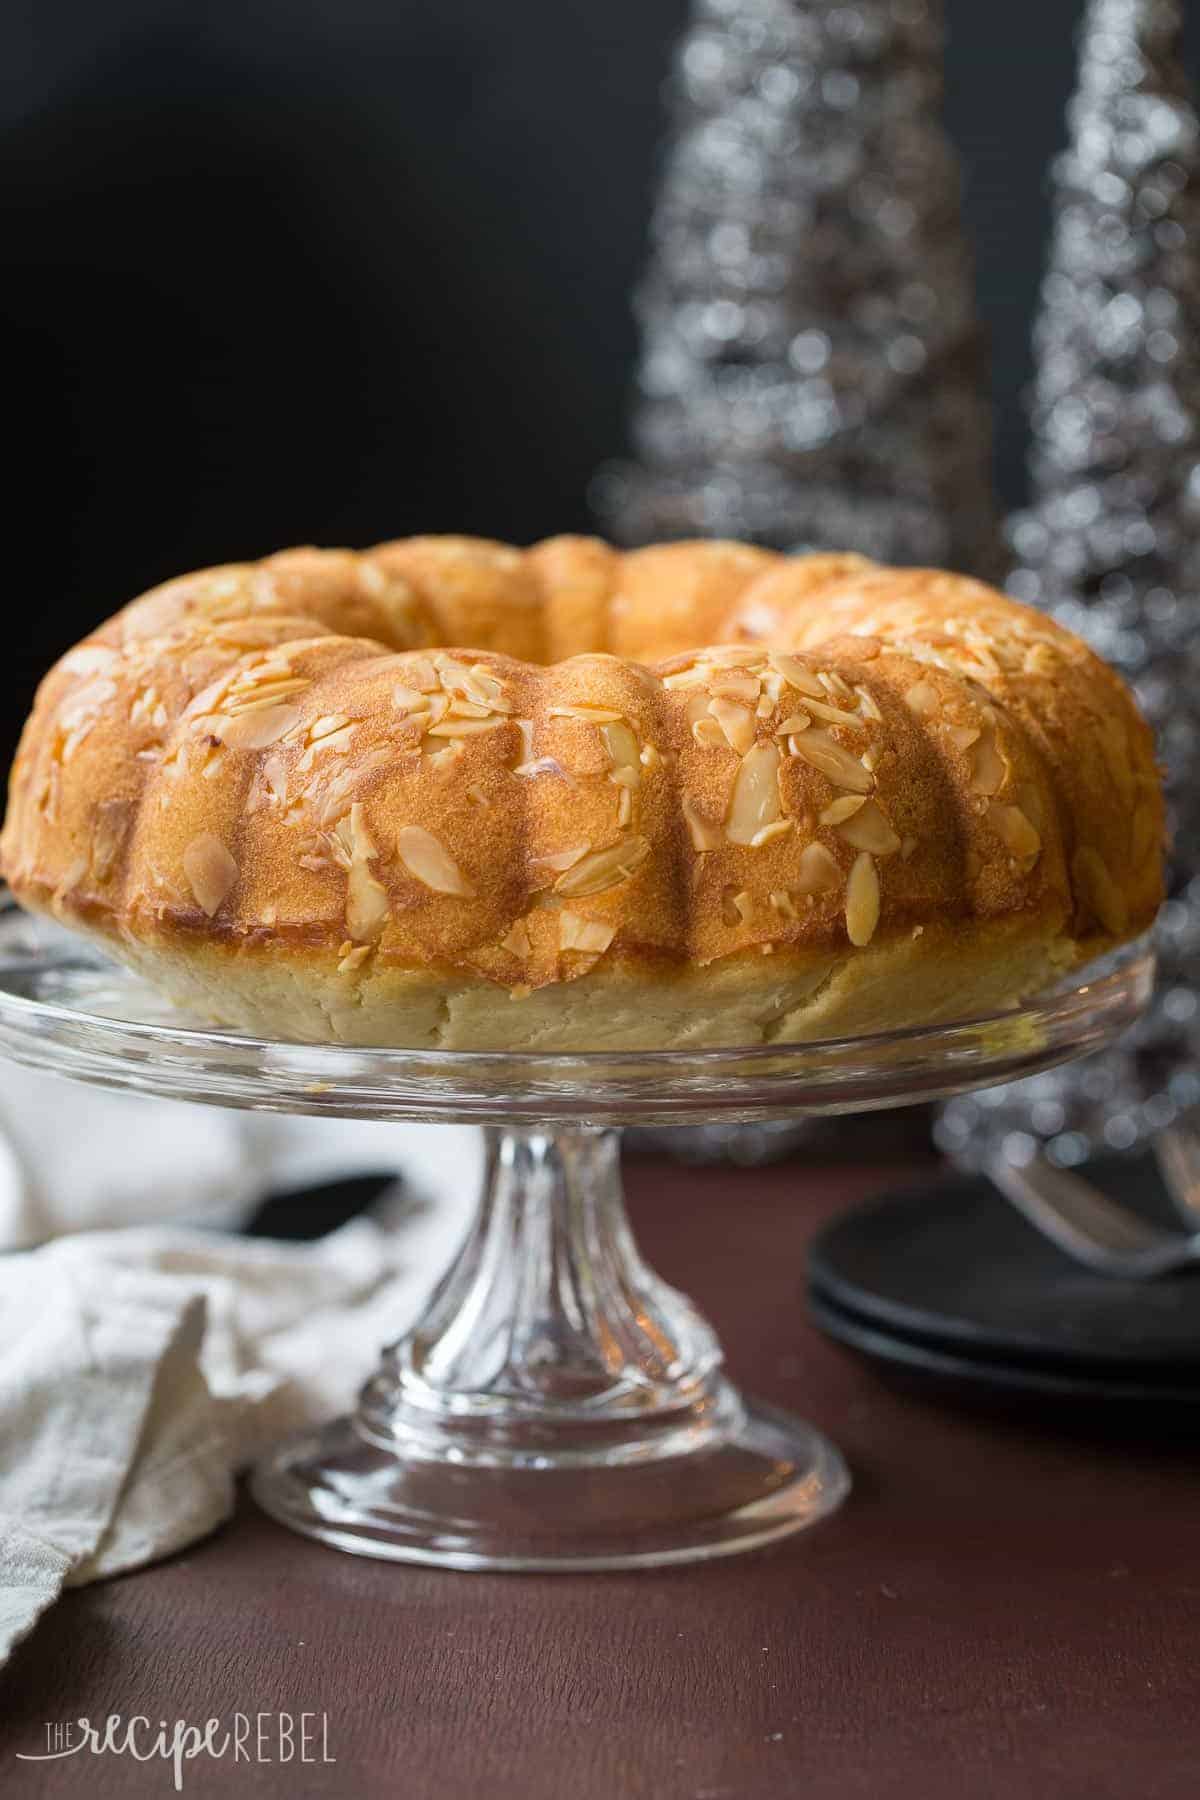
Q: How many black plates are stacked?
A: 2